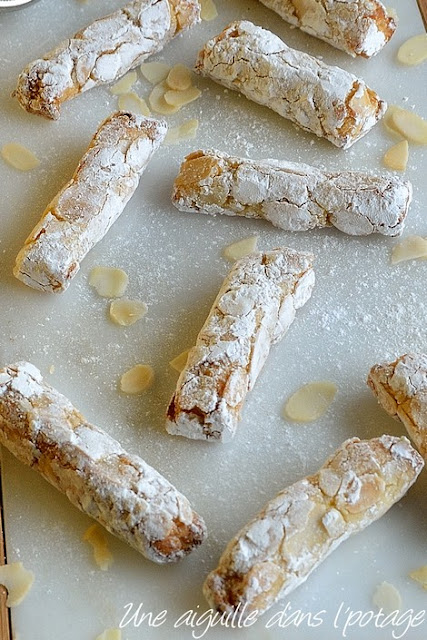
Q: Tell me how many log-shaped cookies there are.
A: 9